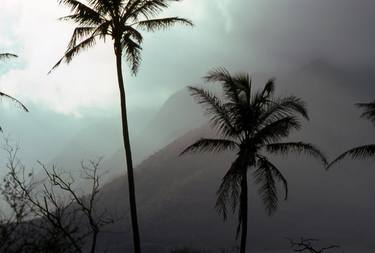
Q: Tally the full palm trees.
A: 2